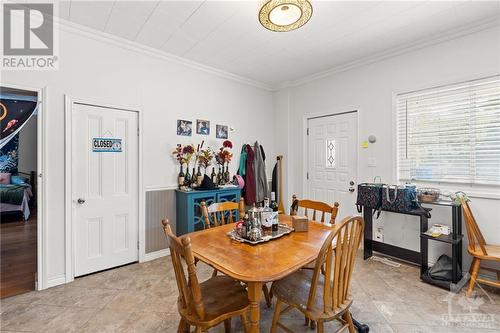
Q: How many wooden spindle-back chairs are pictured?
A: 5